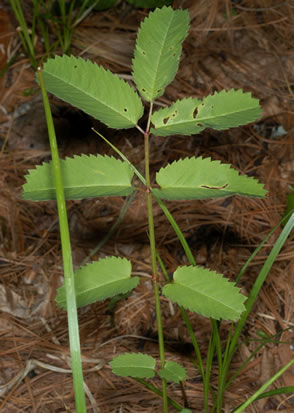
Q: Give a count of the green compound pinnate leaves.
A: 9